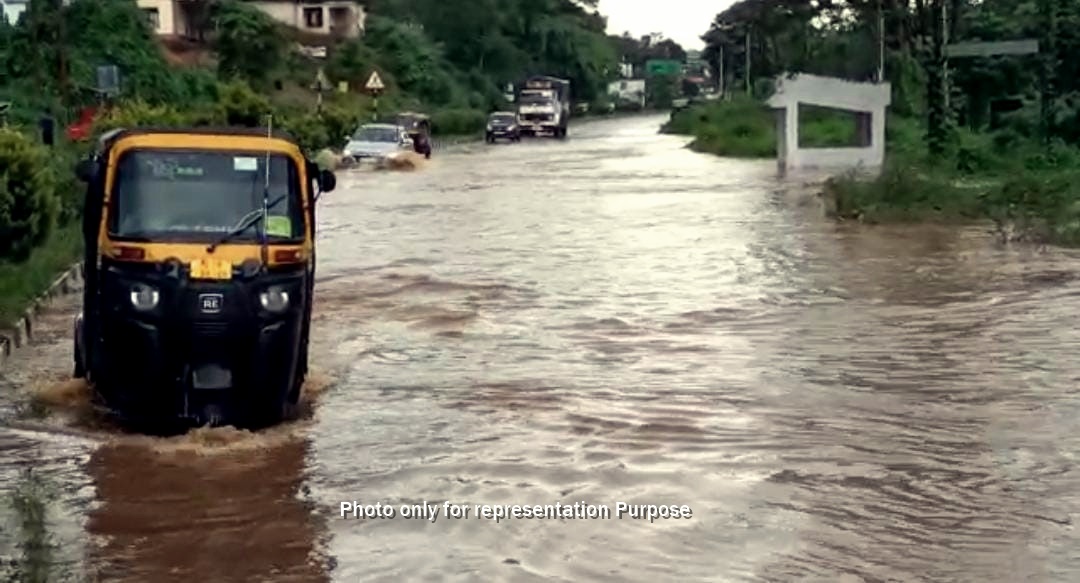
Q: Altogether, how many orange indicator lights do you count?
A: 2